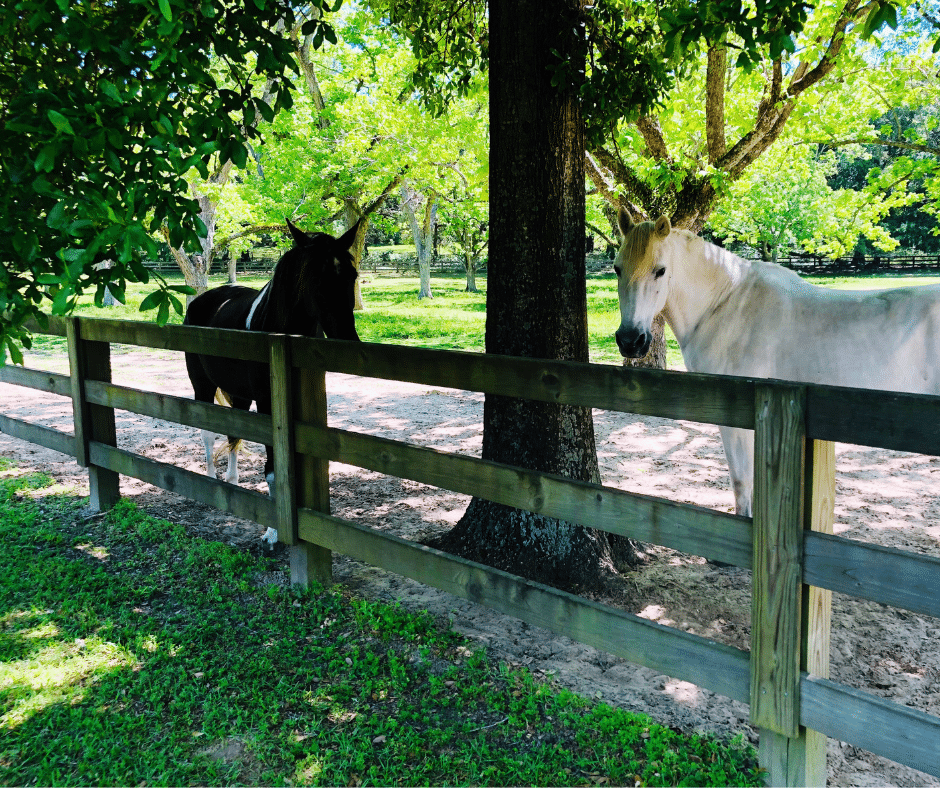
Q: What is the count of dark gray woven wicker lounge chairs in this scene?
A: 0